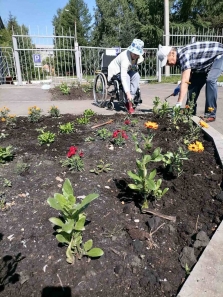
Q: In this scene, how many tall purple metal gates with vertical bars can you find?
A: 0